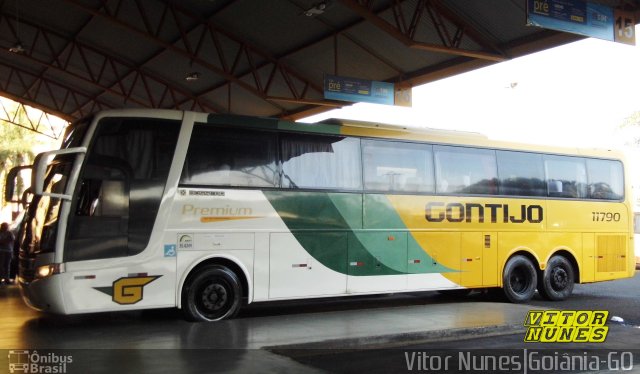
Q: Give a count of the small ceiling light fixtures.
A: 3